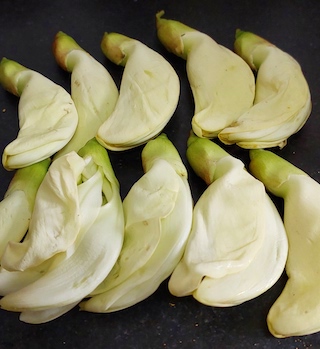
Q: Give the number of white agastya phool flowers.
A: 10